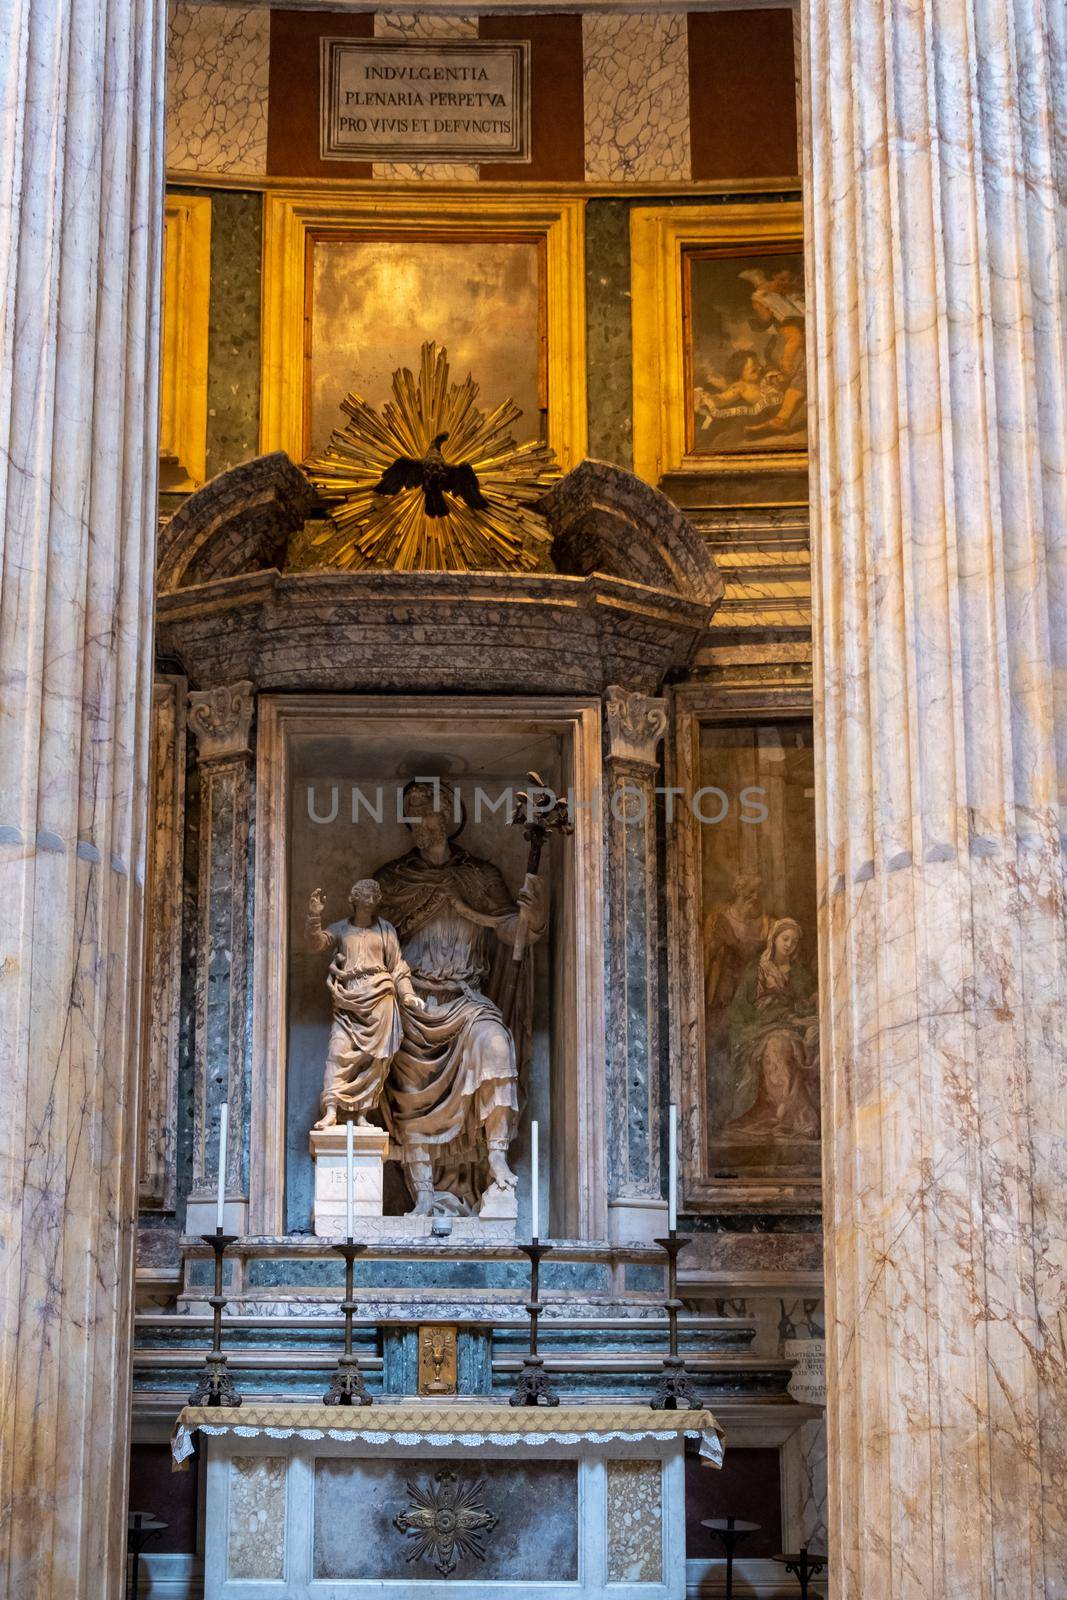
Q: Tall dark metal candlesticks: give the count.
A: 4